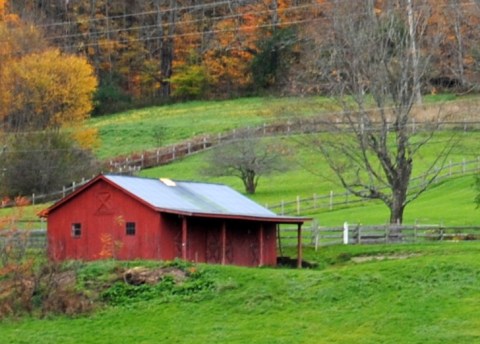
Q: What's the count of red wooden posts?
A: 4